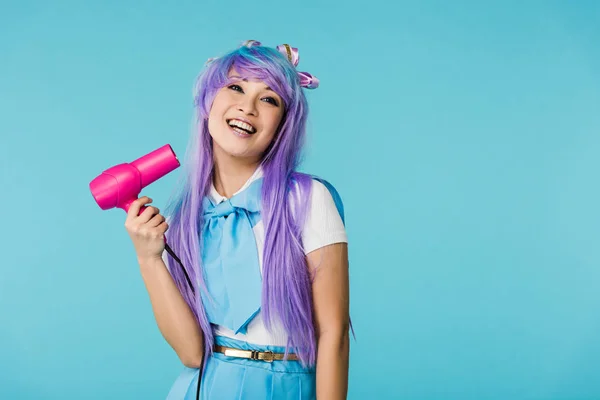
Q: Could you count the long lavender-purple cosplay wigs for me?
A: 1